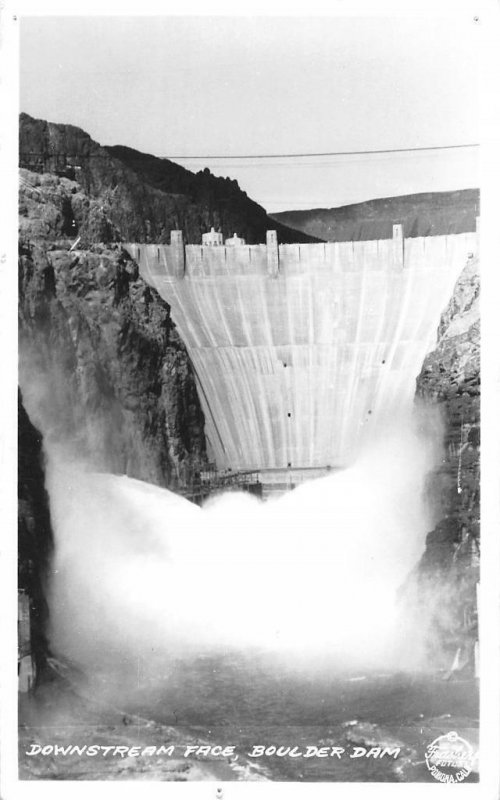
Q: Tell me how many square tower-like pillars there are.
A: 3